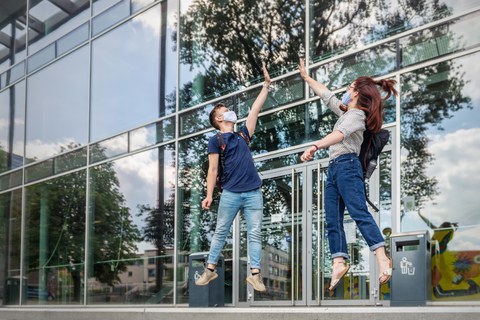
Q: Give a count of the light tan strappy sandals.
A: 2